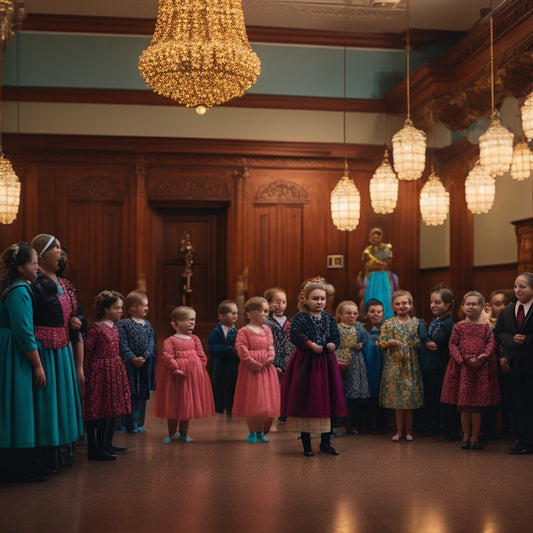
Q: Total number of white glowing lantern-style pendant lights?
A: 9